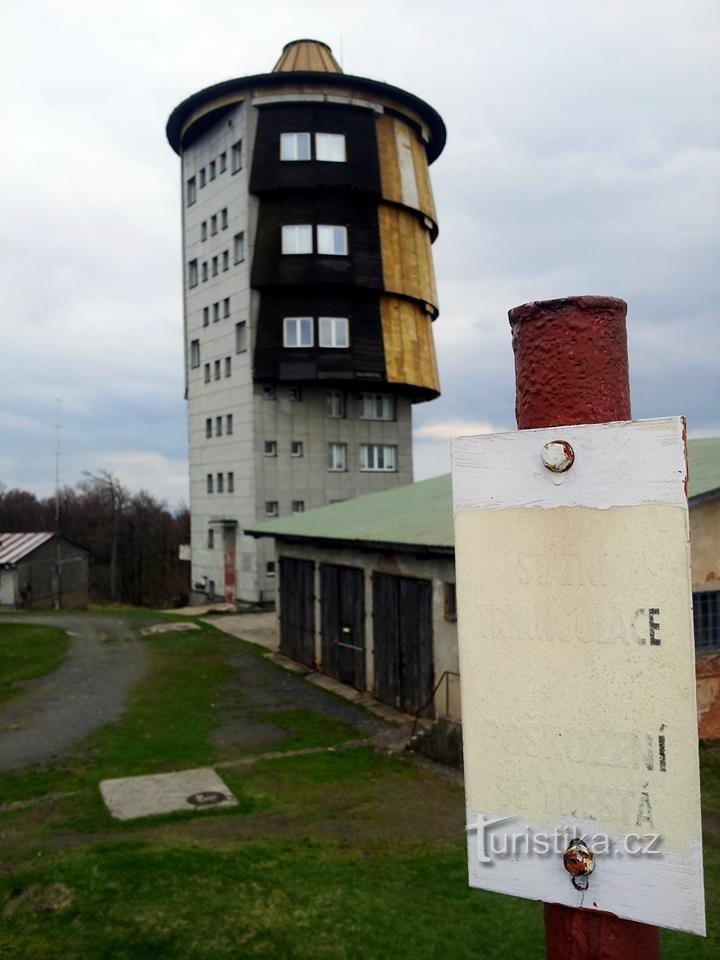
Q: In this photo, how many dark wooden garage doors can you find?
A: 3